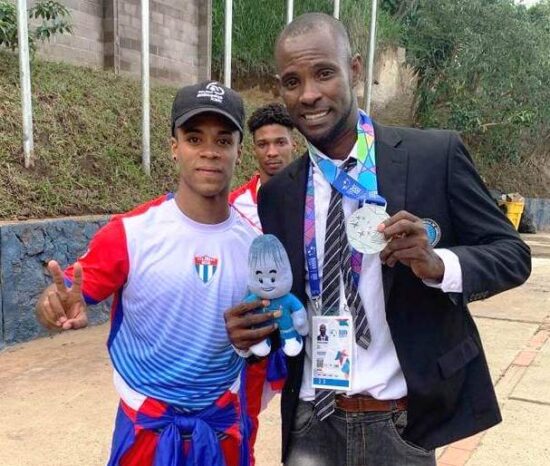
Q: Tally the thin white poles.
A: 6